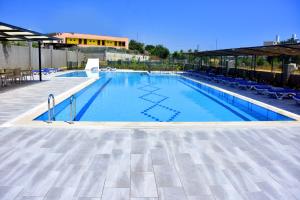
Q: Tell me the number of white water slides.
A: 1